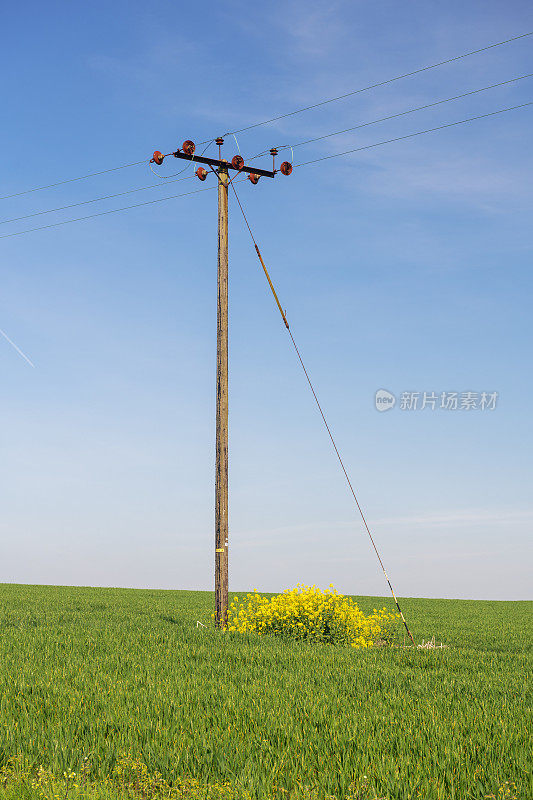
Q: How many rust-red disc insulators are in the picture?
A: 6